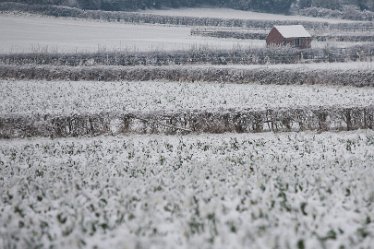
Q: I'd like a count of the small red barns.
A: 1